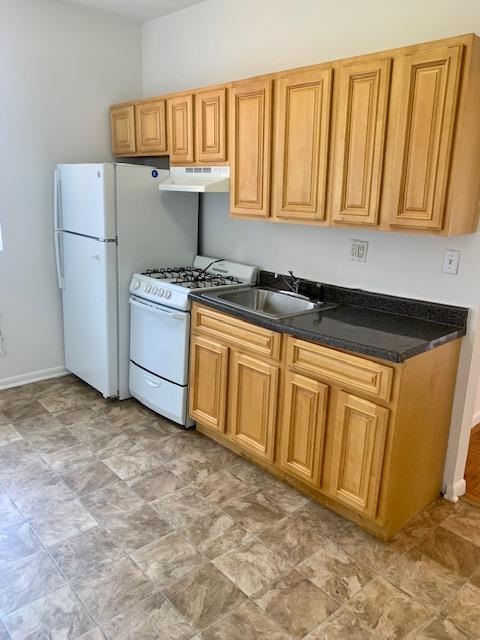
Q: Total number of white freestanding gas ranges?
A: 1